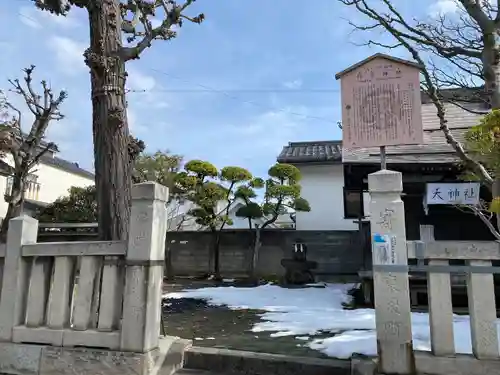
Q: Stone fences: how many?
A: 2